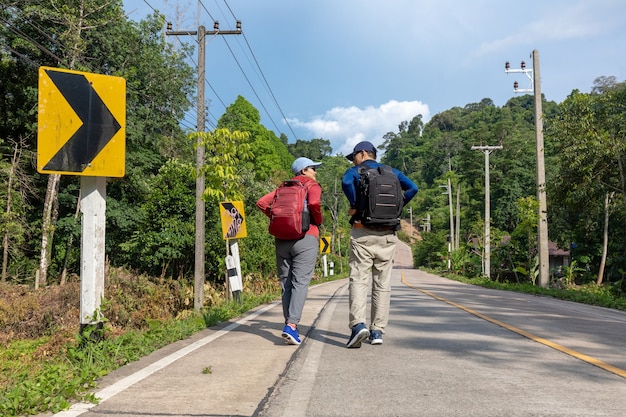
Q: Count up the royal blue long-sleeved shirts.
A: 1